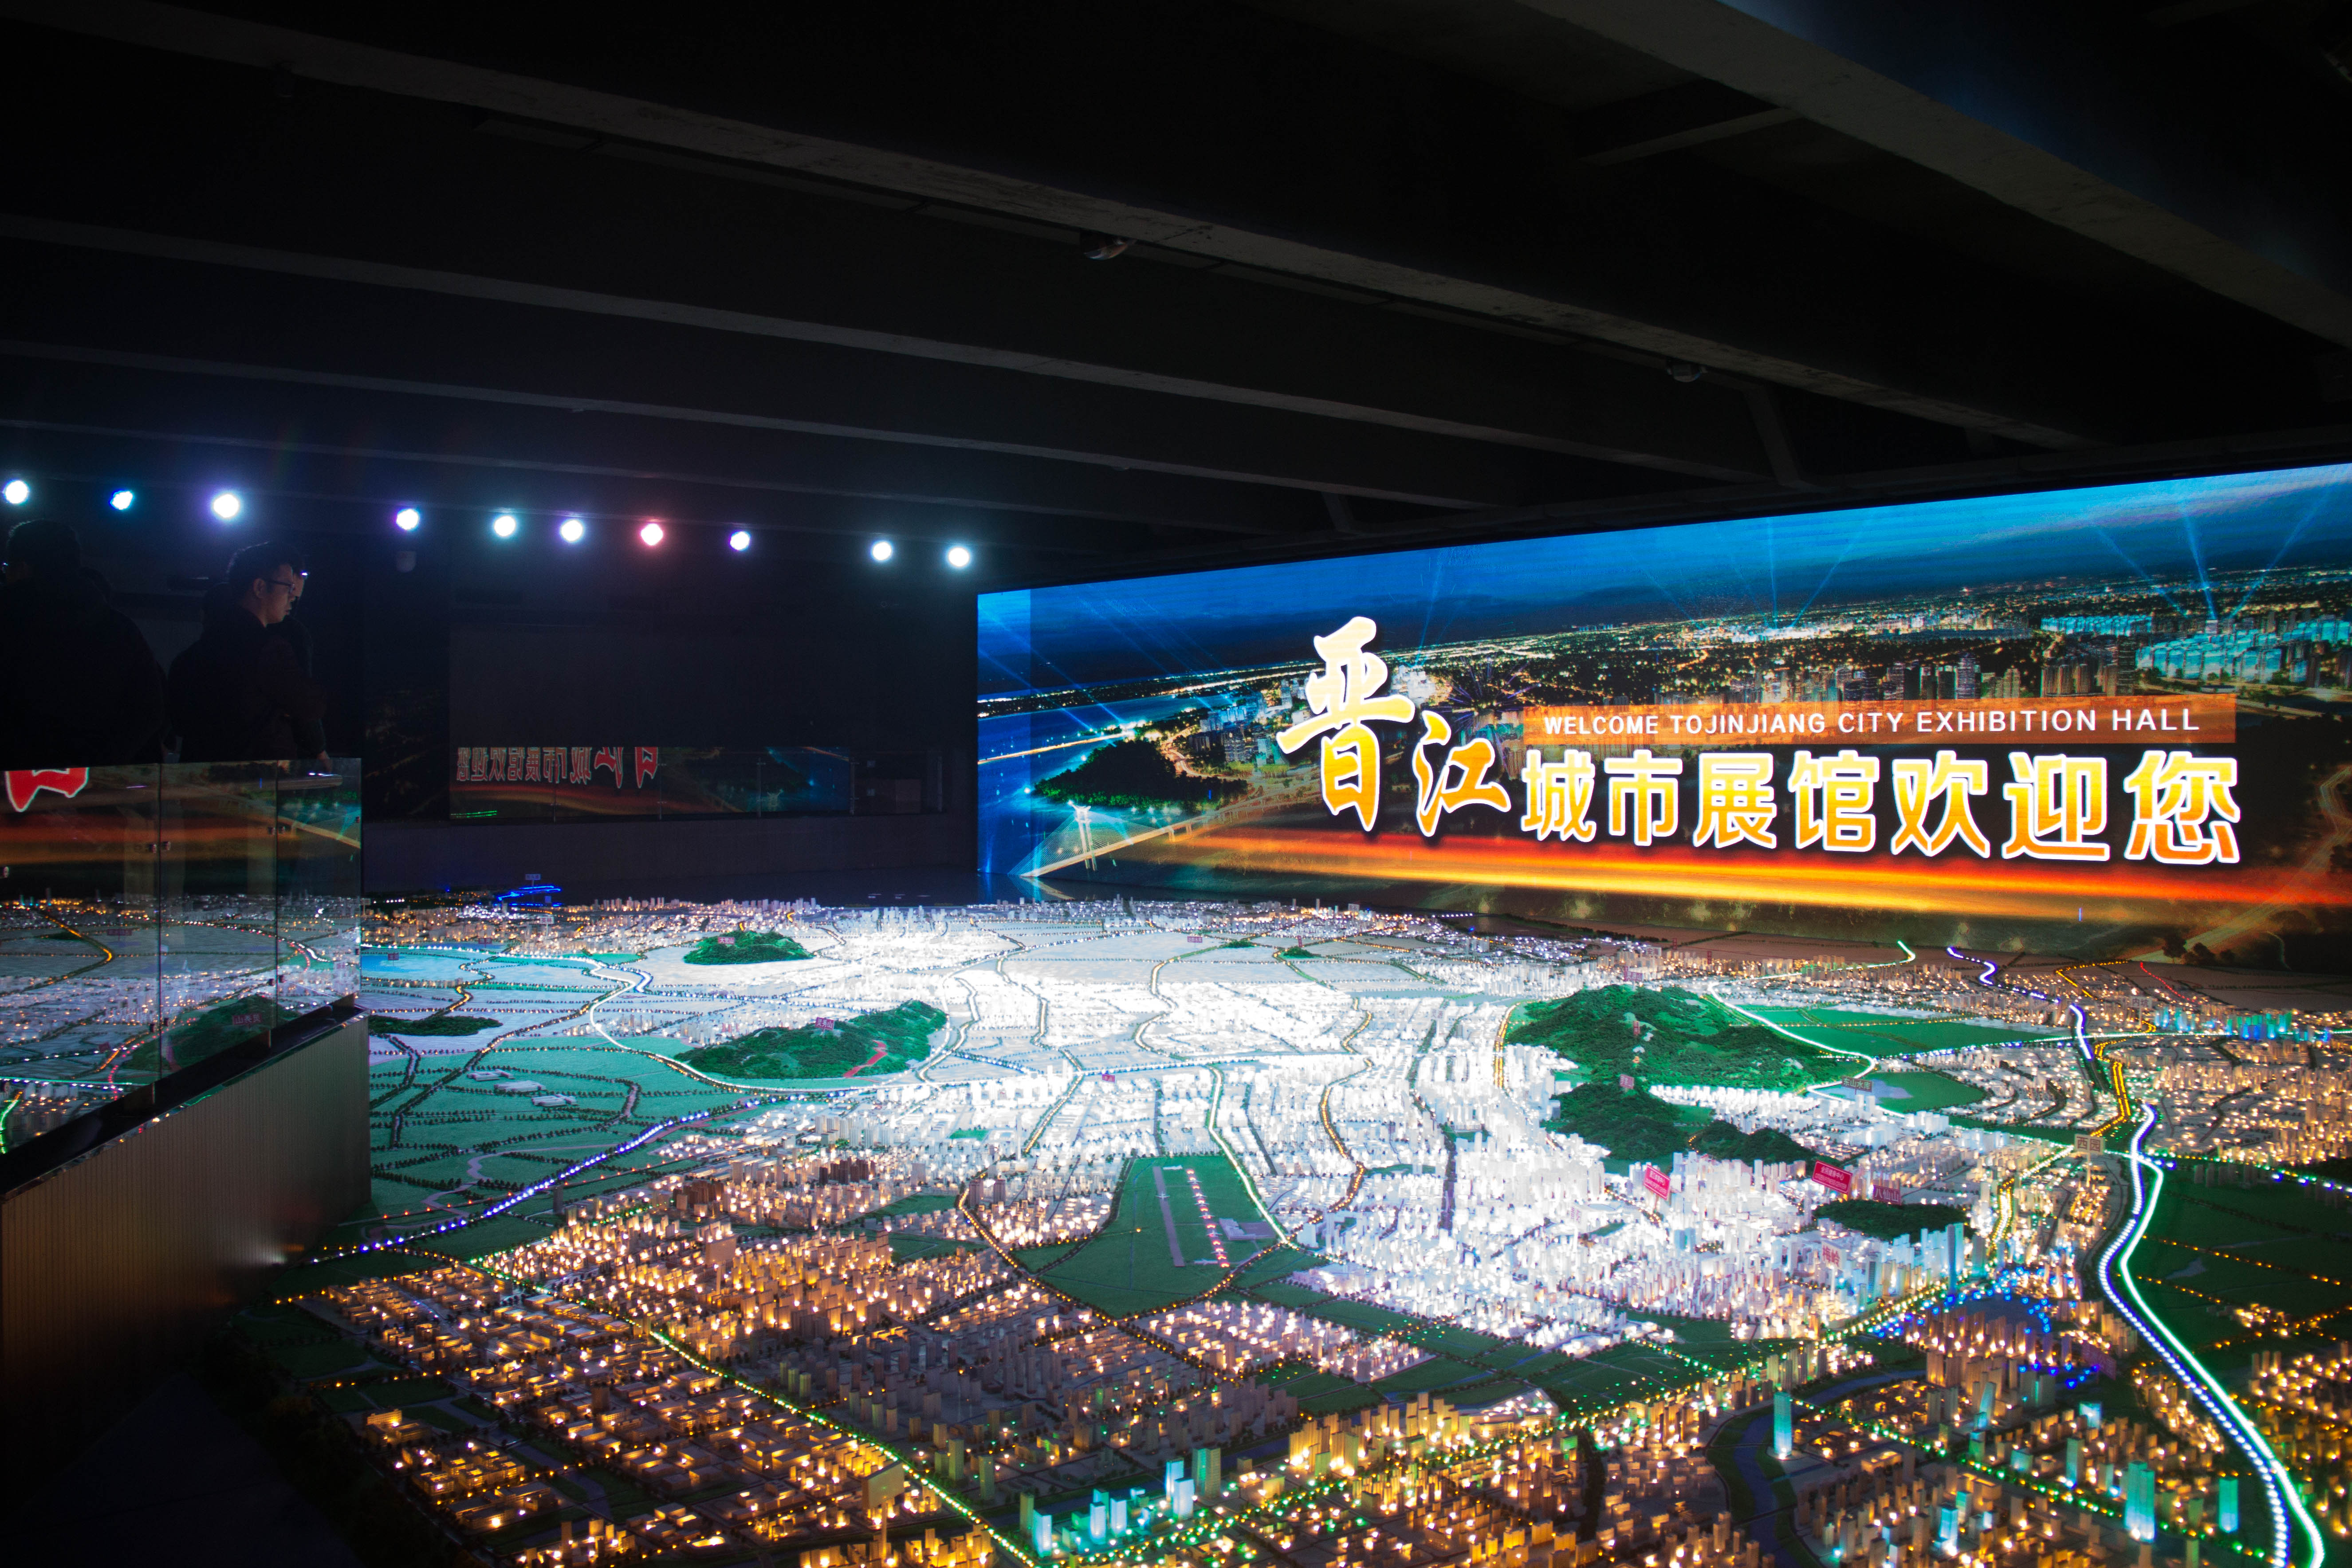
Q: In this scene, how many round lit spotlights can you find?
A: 10